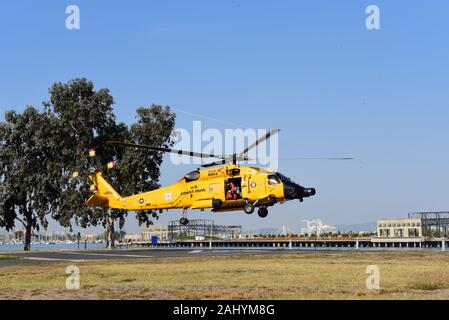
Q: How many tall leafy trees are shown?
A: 2